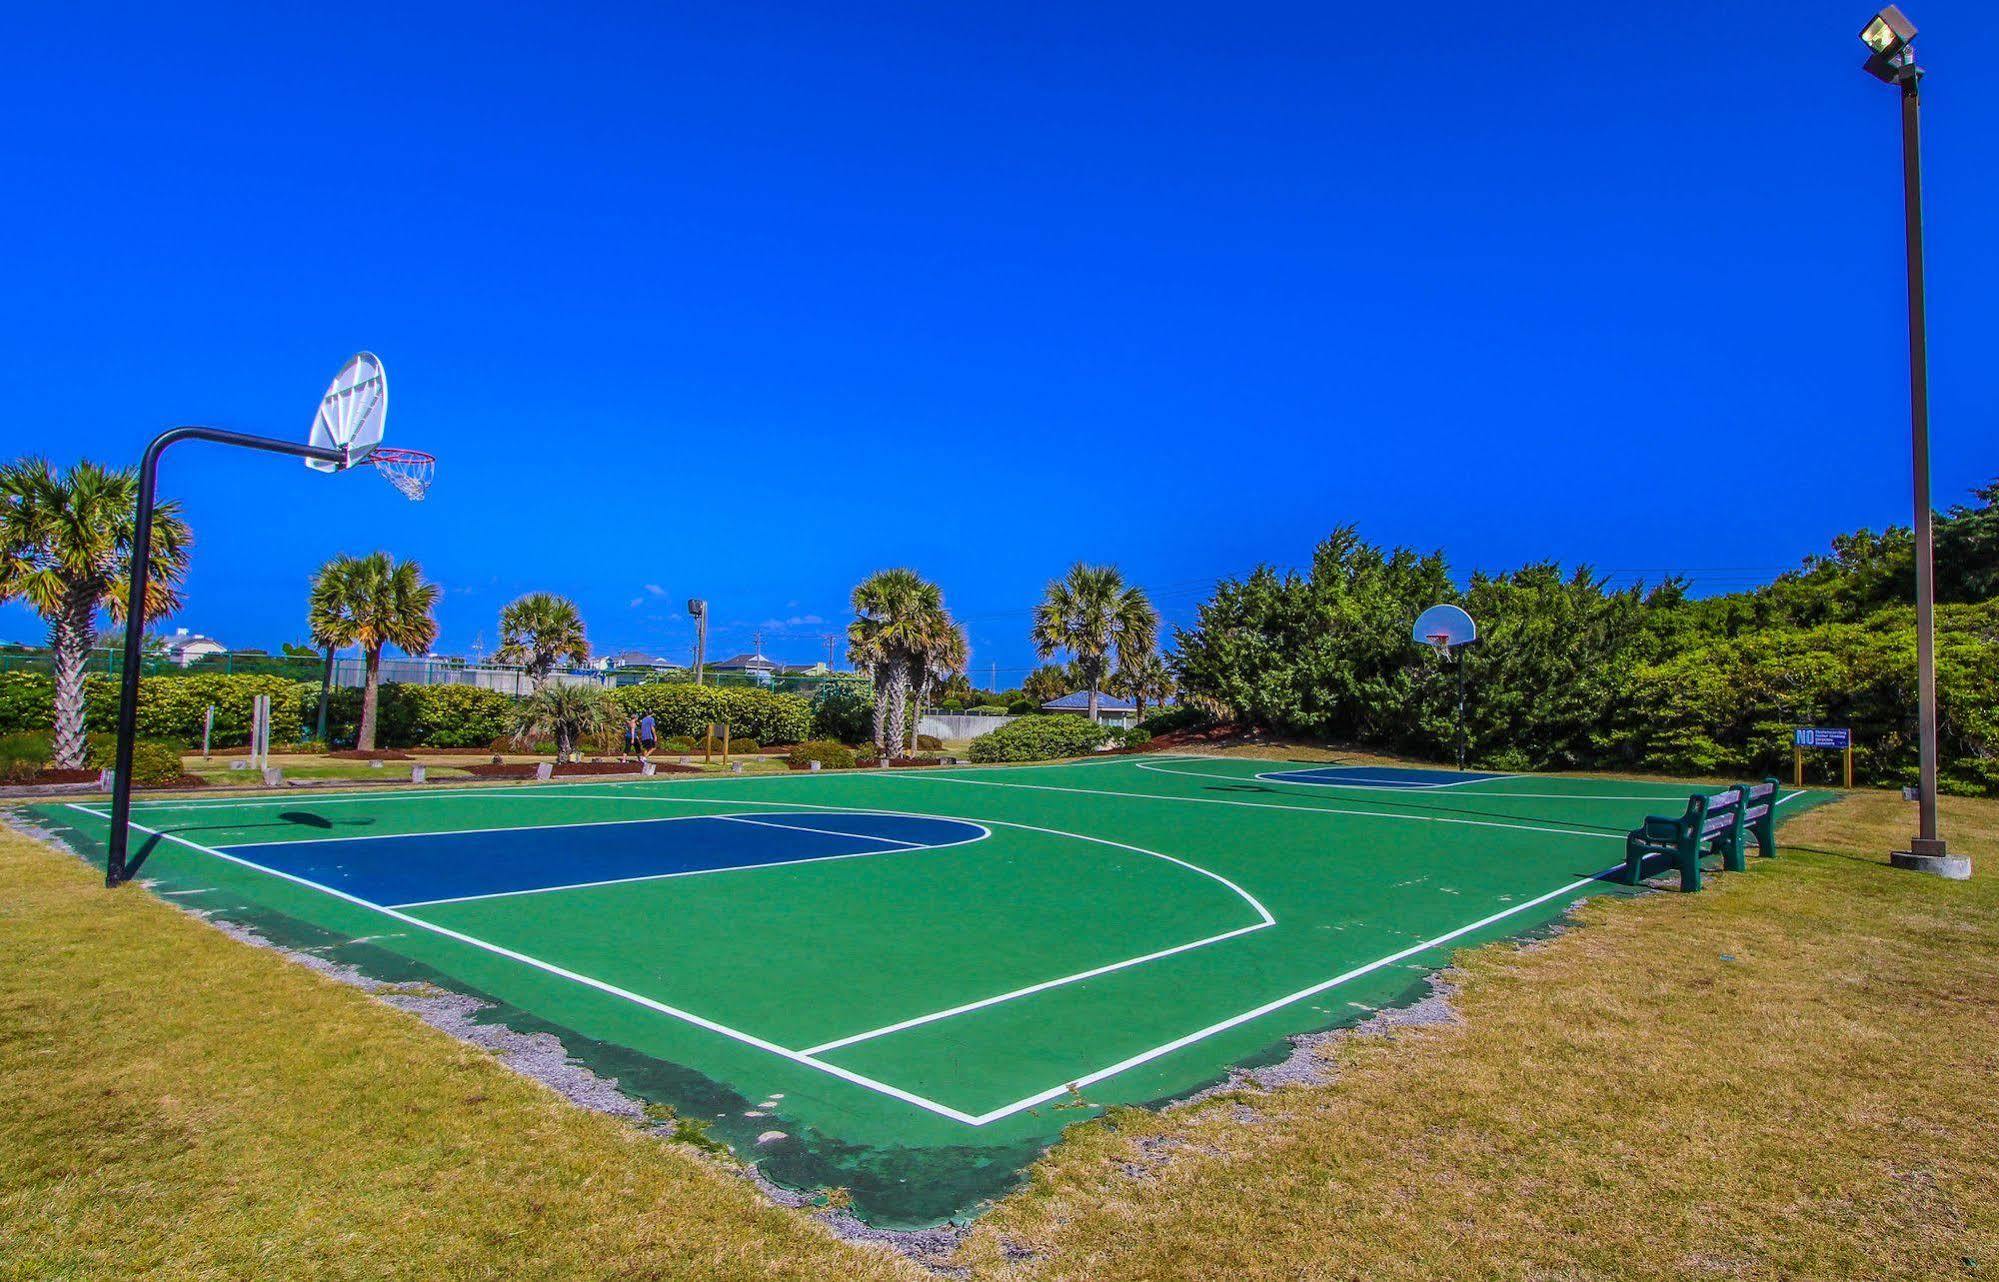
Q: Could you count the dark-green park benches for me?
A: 2